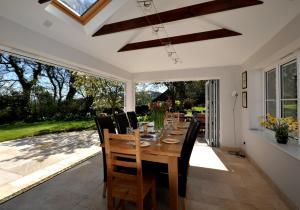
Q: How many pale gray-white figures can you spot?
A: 0